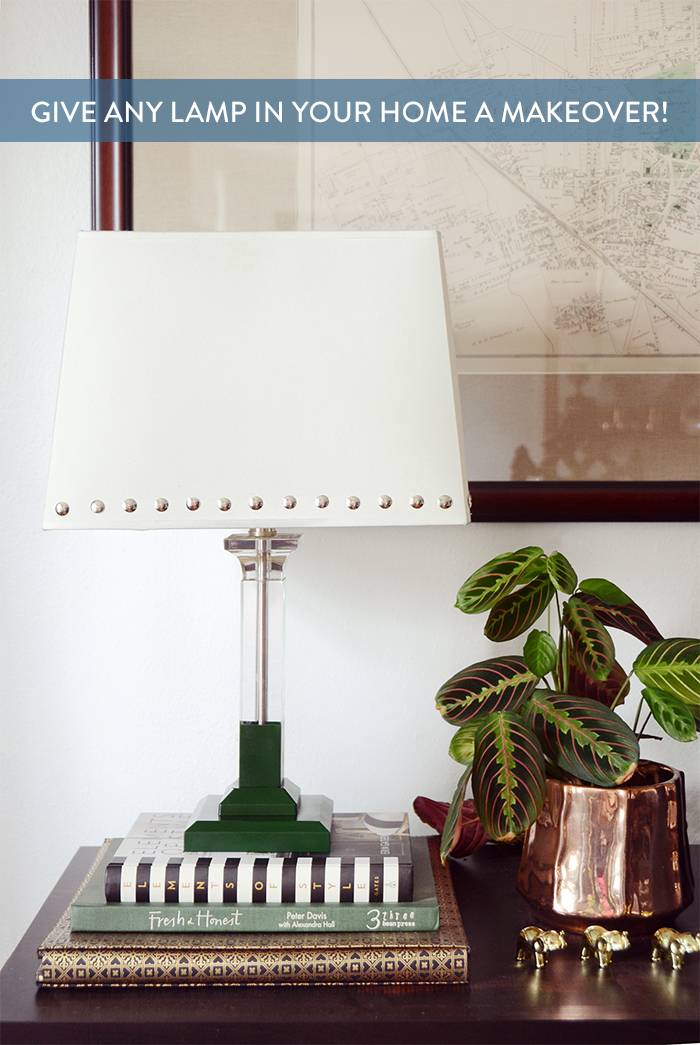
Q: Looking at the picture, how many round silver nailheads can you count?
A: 13